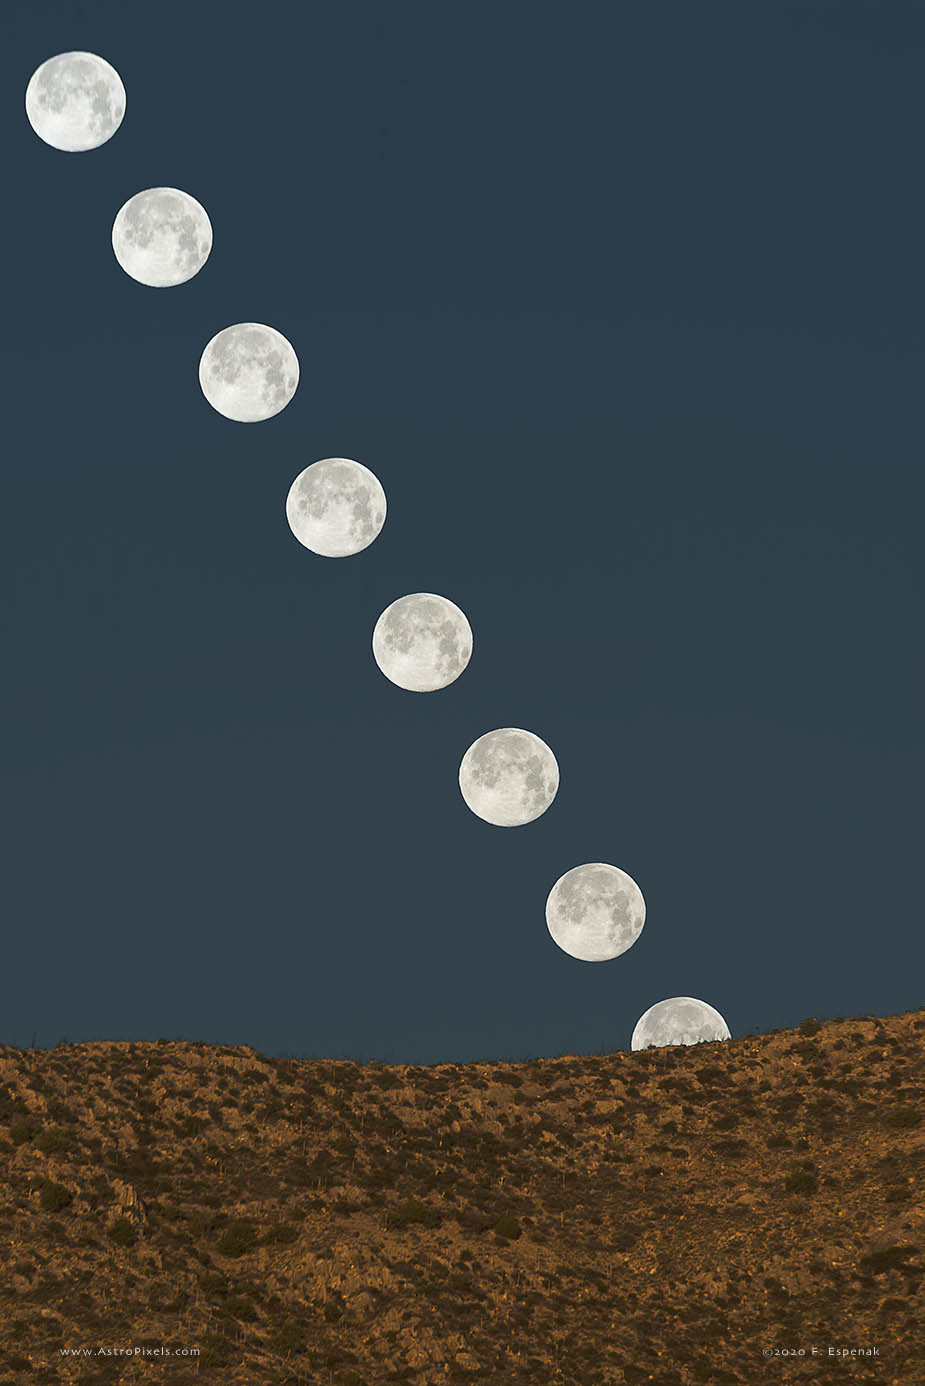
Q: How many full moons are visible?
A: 7